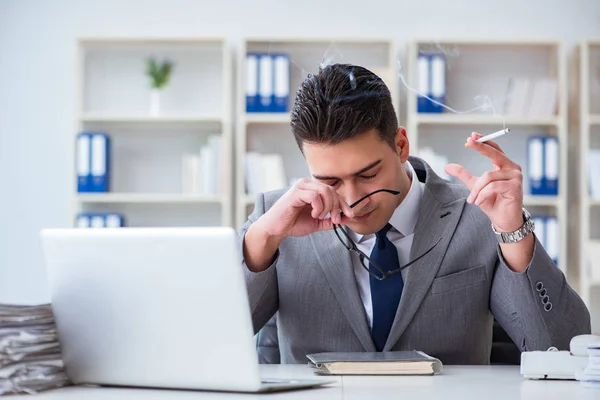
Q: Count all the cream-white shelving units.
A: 4